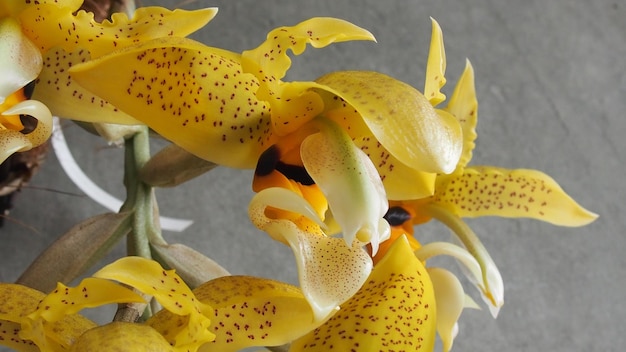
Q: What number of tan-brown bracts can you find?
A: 3